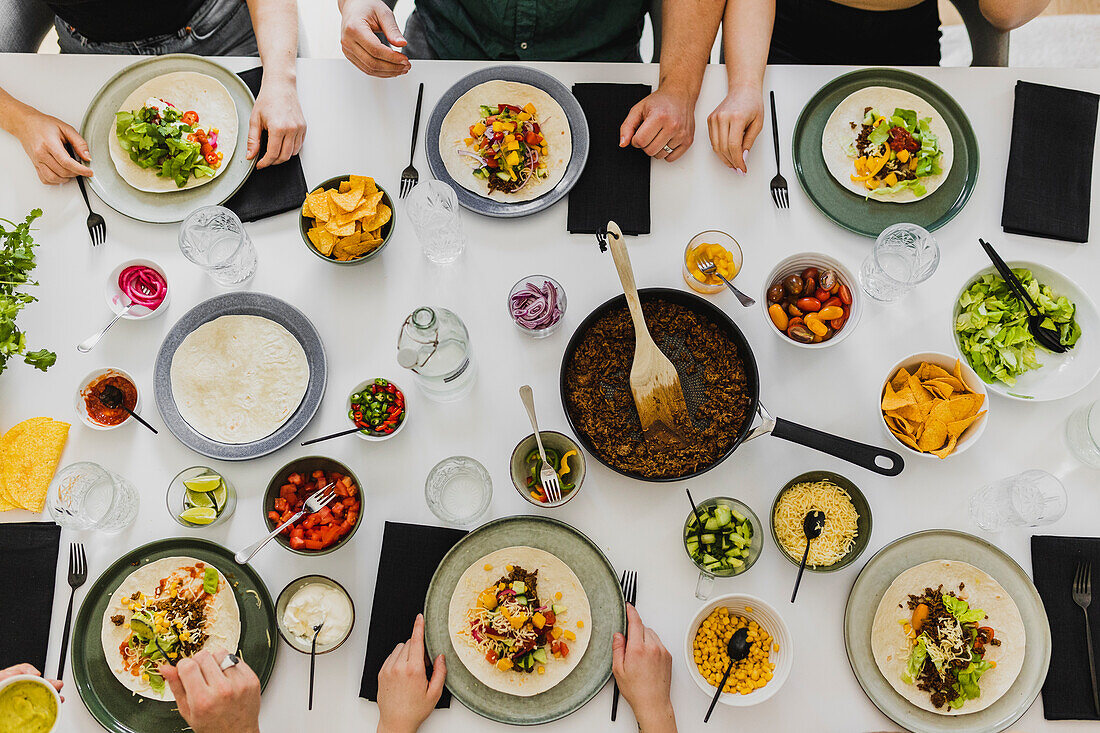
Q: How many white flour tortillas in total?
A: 7